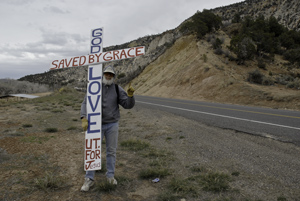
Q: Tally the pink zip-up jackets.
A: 0